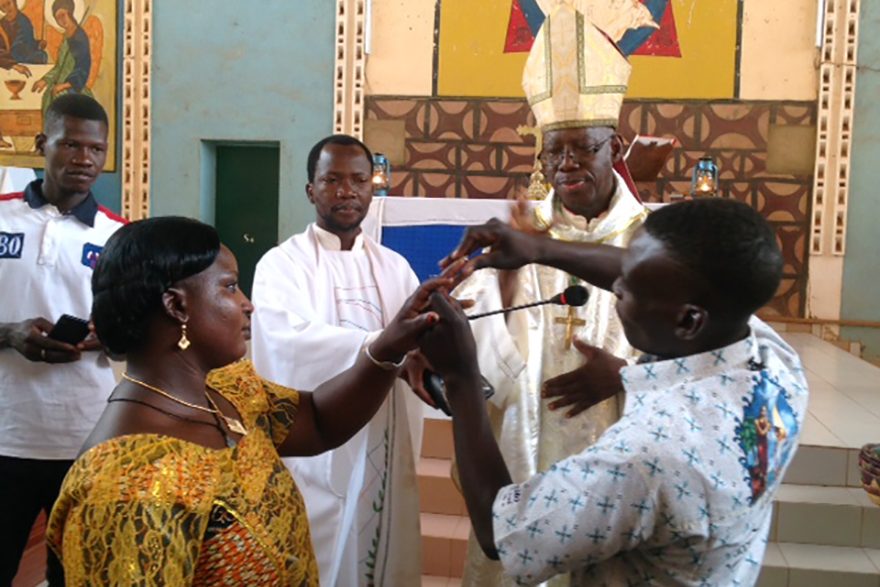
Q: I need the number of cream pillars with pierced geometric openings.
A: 3